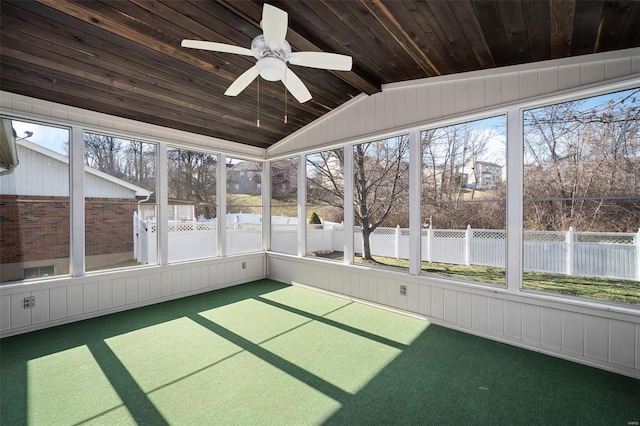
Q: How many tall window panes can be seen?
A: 9